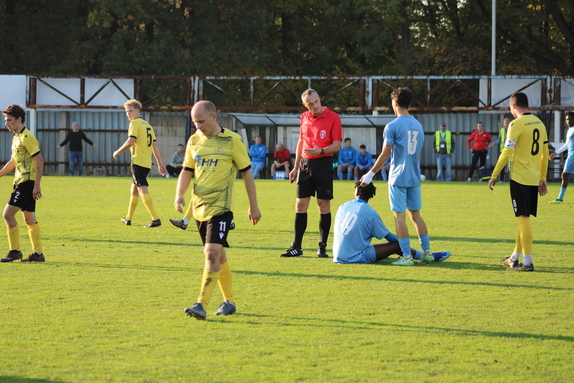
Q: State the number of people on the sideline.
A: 10